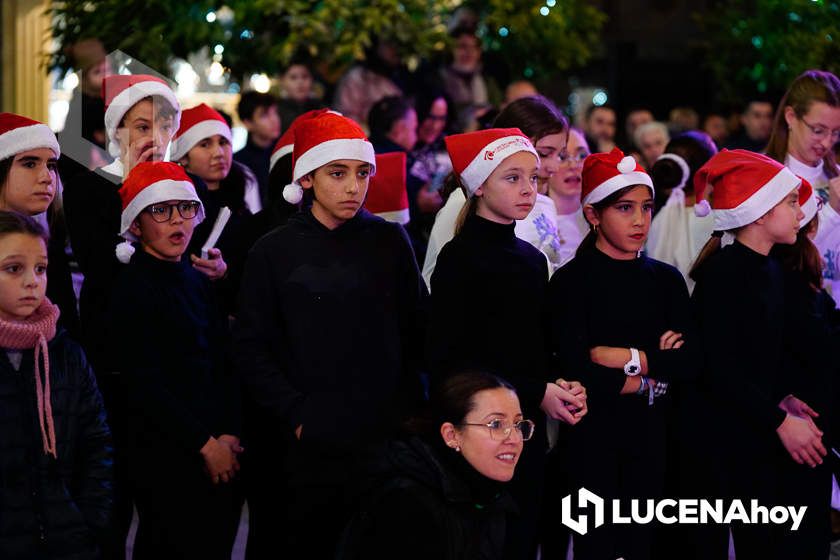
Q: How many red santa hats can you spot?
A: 11